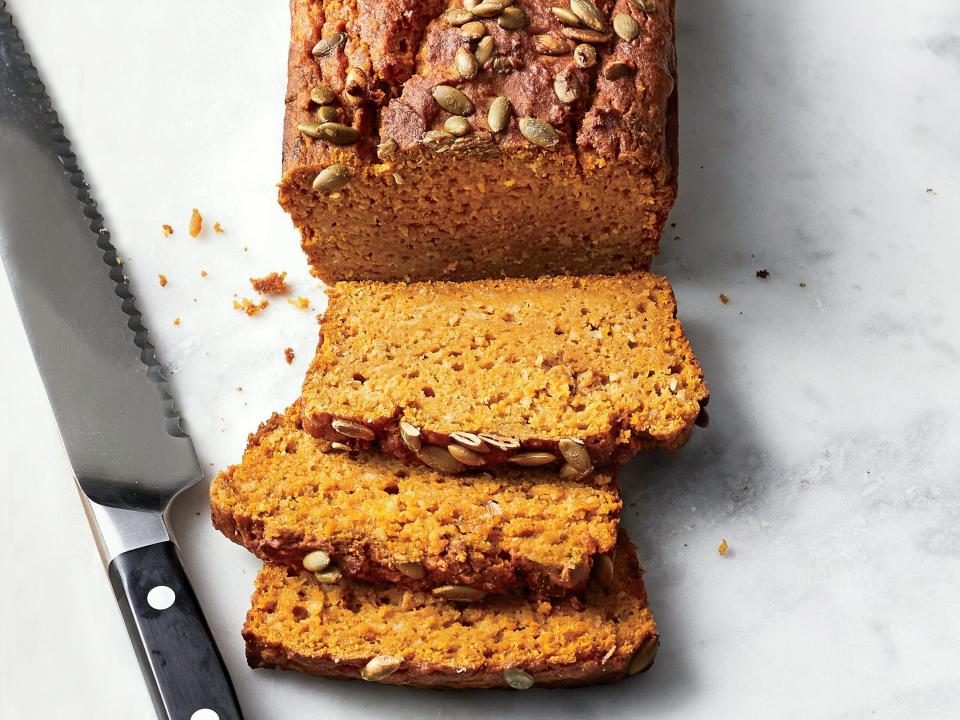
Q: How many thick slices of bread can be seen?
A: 3